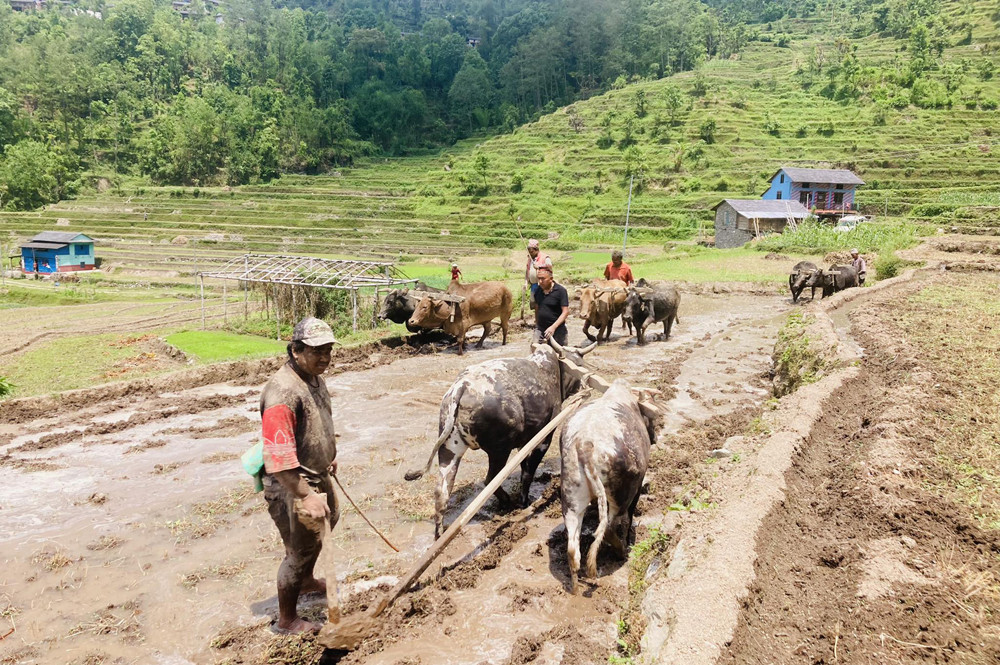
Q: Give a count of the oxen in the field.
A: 8